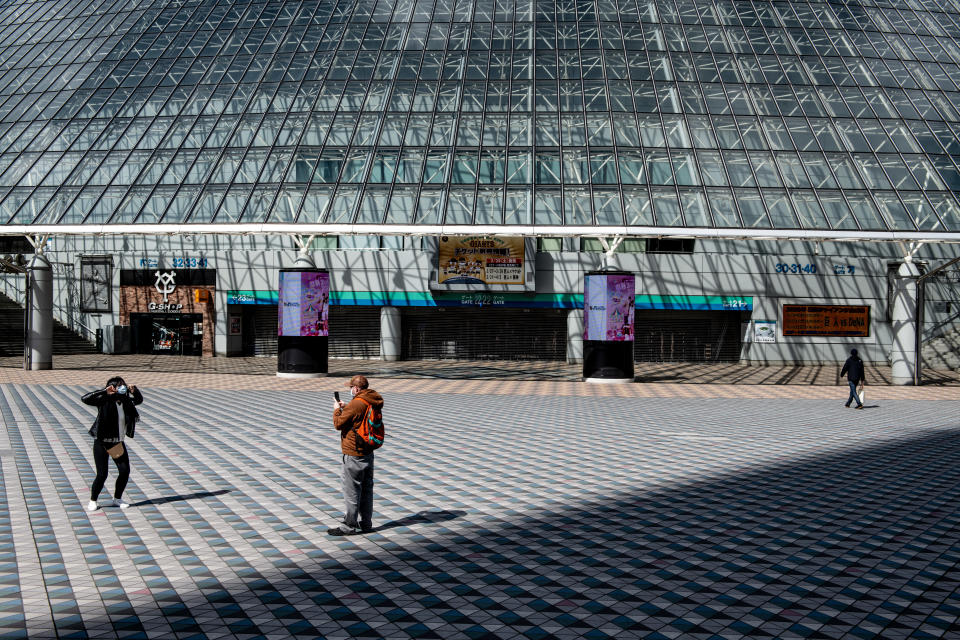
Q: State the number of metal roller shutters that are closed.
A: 3